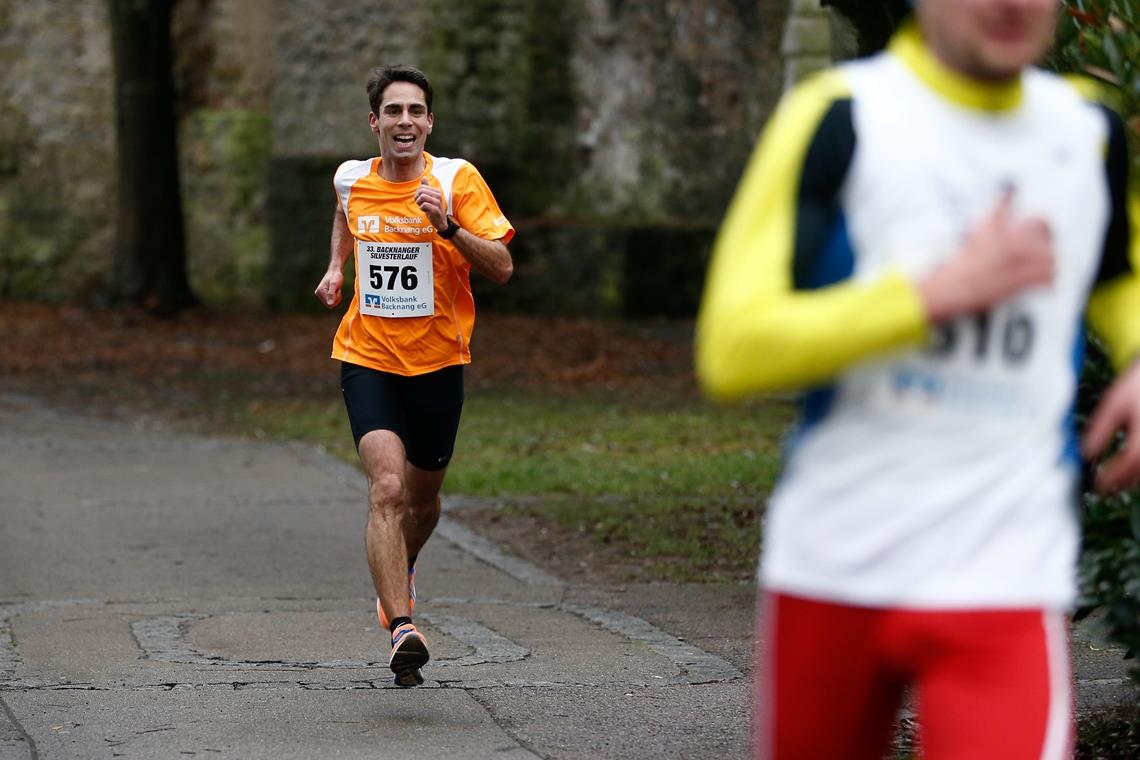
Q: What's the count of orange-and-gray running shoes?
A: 2